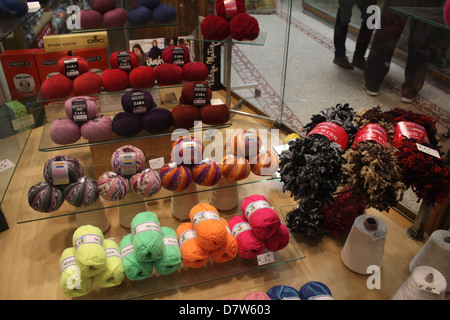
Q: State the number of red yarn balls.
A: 15